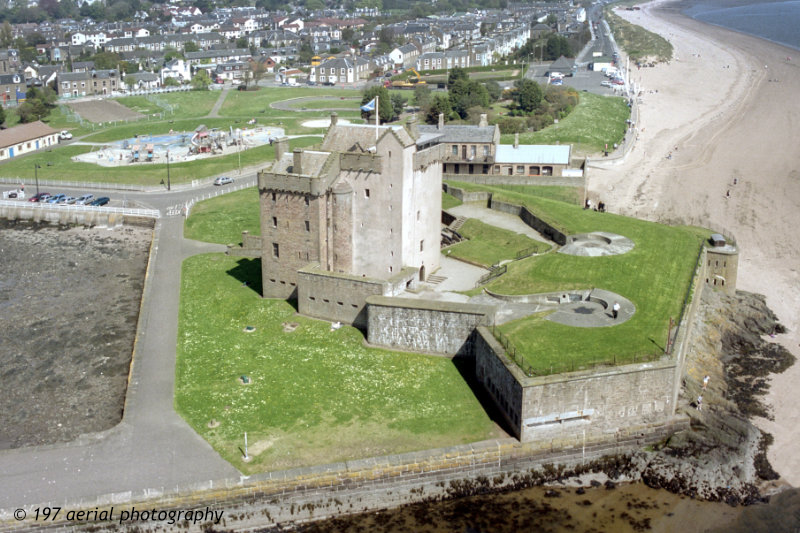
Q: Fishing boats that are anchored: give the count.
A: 0